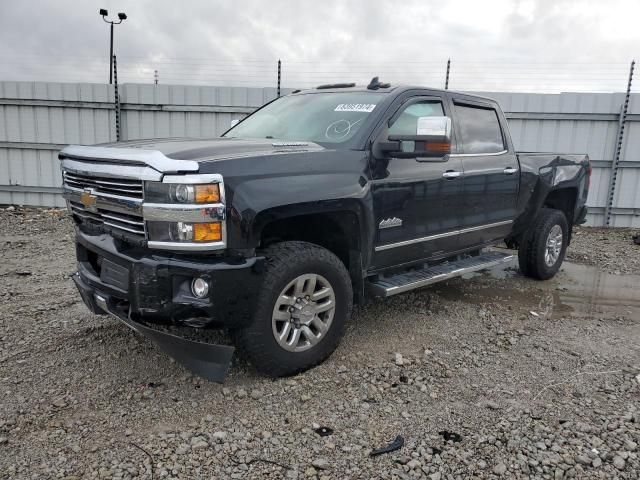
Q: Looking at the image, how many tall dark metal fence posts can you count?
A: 4